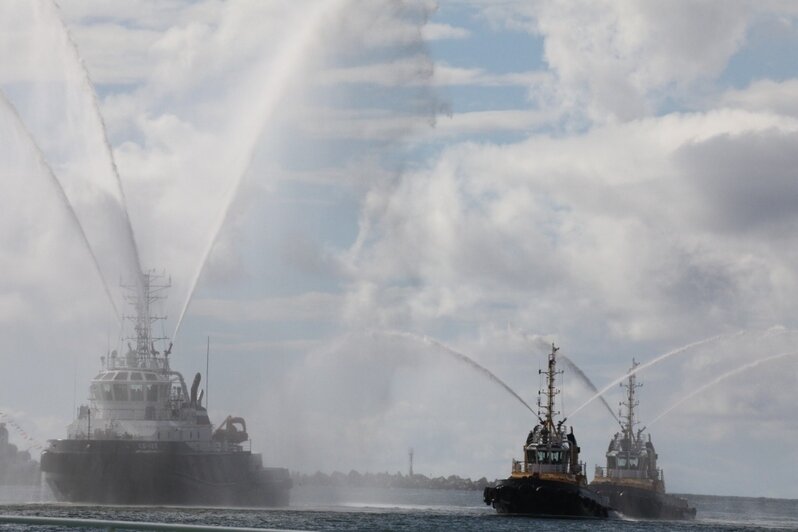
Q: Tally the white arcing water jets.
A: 7